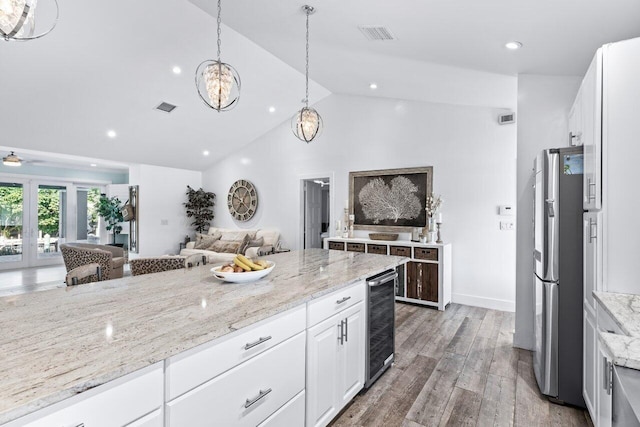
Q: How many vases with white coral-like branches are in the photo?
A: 1